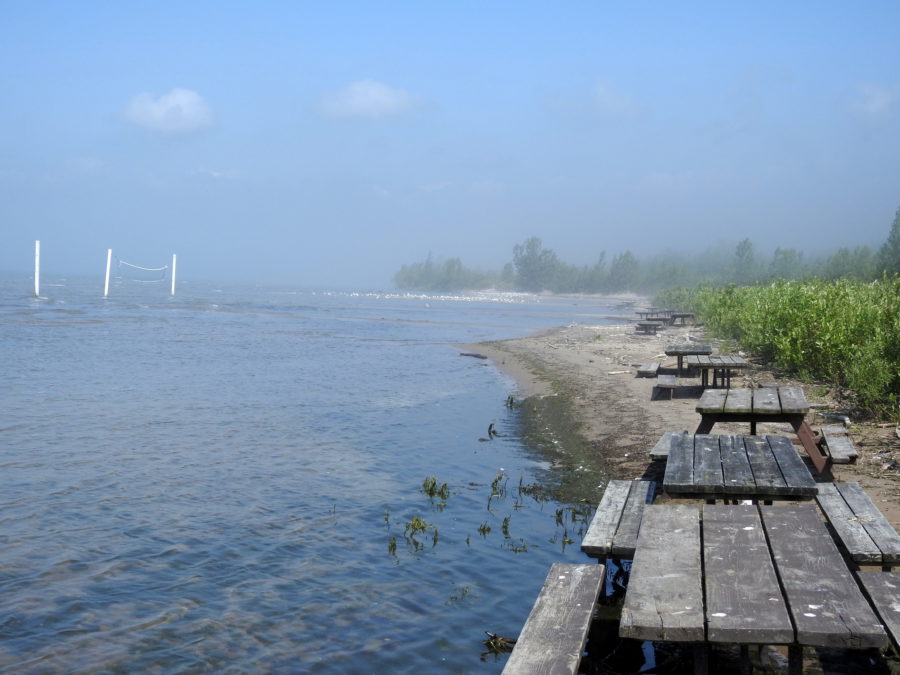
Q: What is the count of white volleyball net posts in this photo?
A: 3